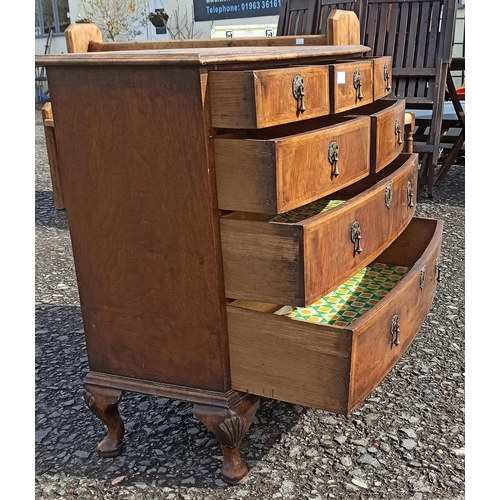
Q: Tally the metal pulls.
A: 9